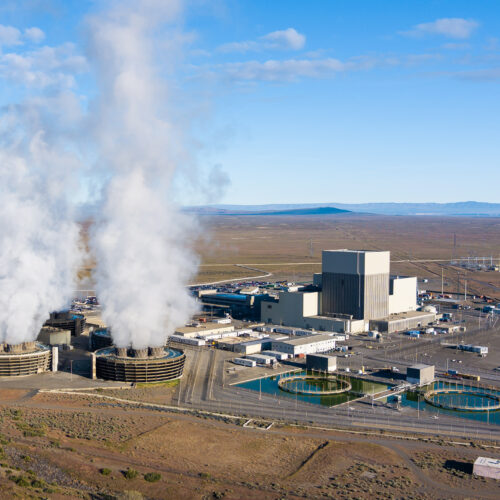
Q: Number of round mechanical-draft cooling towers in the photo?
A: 4